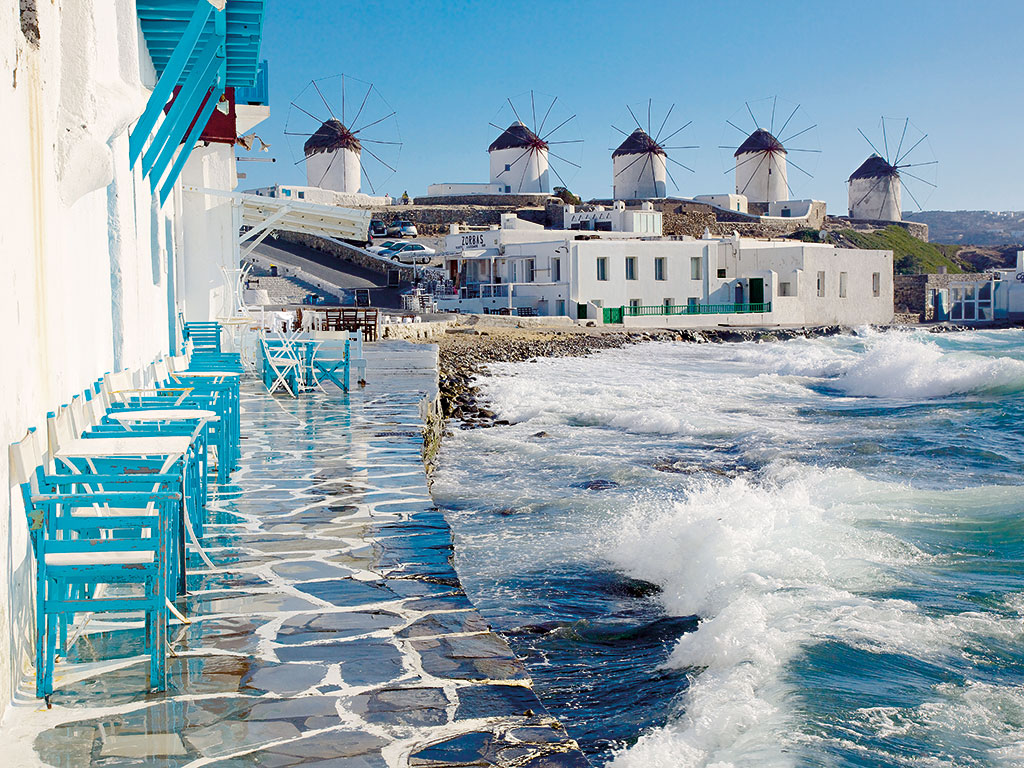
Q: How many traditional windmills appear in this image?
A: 5